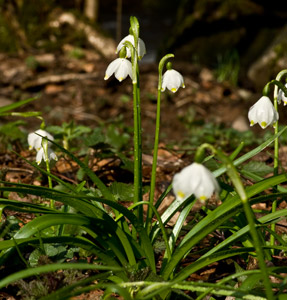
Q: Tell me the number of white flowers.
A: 8